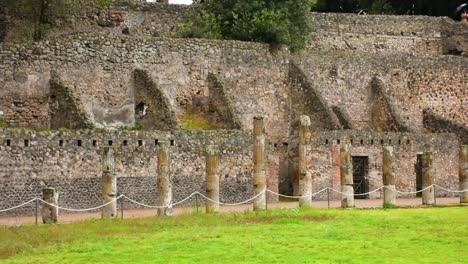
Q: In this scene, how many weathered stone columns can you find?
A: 10